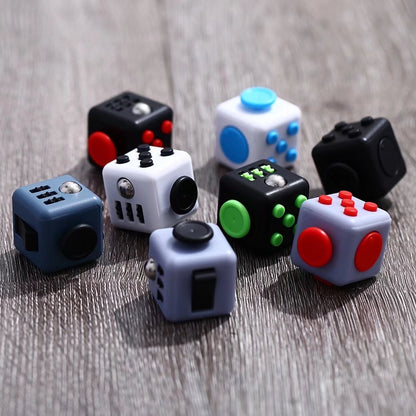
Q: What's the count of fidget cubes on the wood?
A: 8